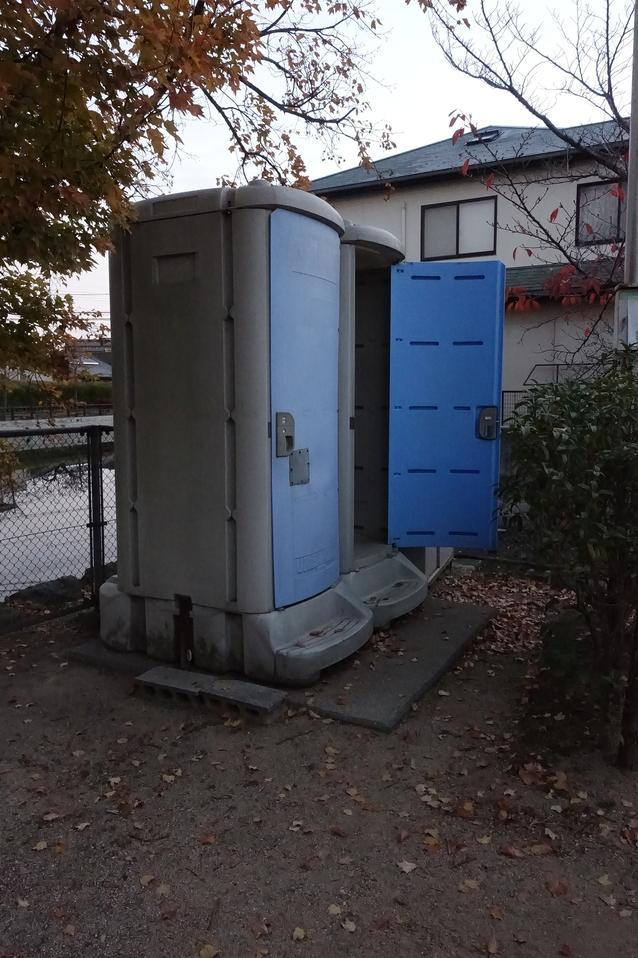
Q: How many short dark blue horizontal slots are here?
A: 10